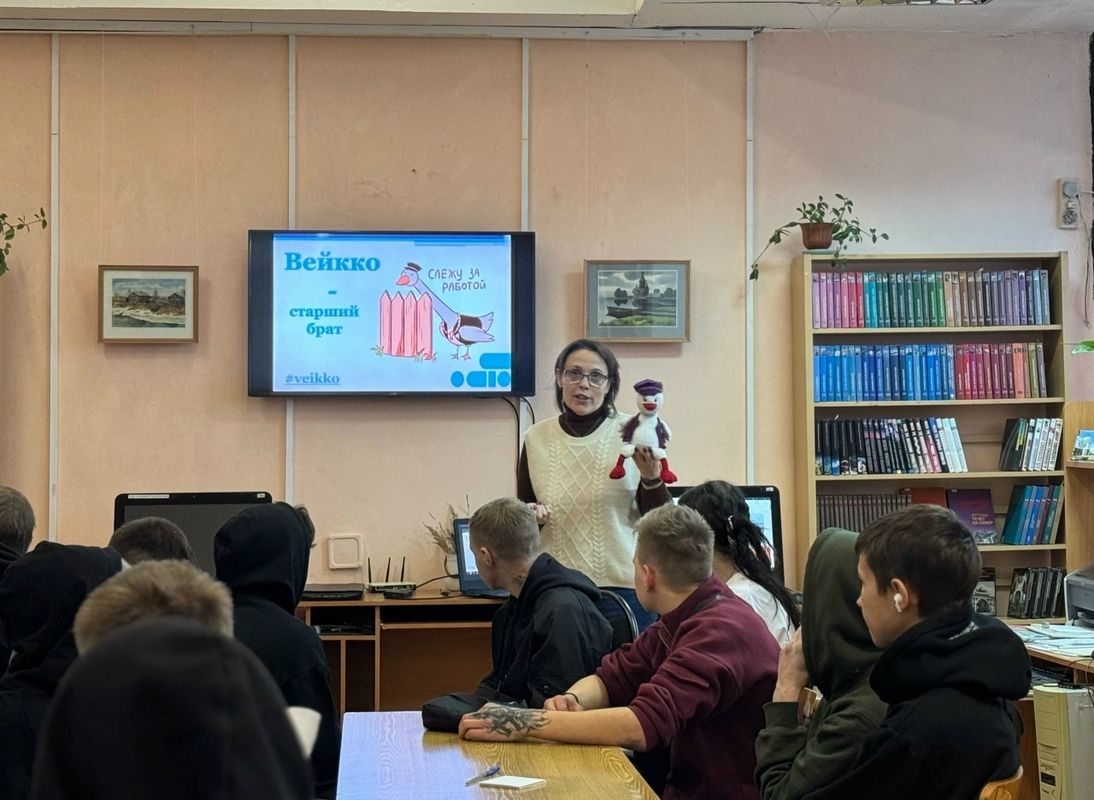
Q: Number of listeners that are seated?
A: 11